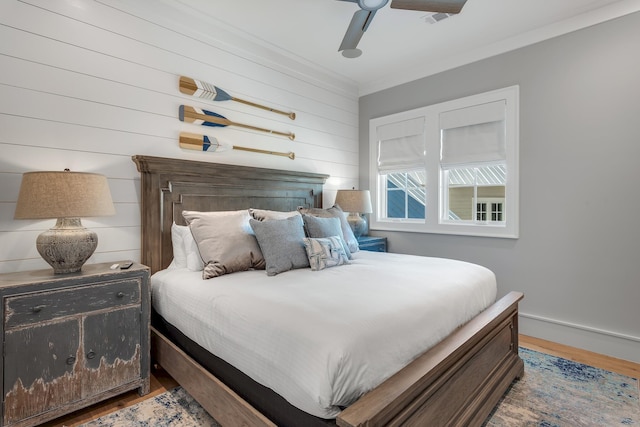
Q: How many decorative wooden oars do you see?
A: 3